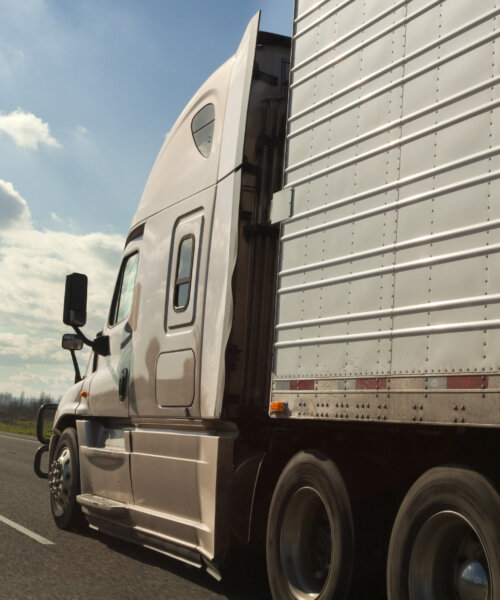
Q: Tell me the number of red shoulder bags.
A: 0